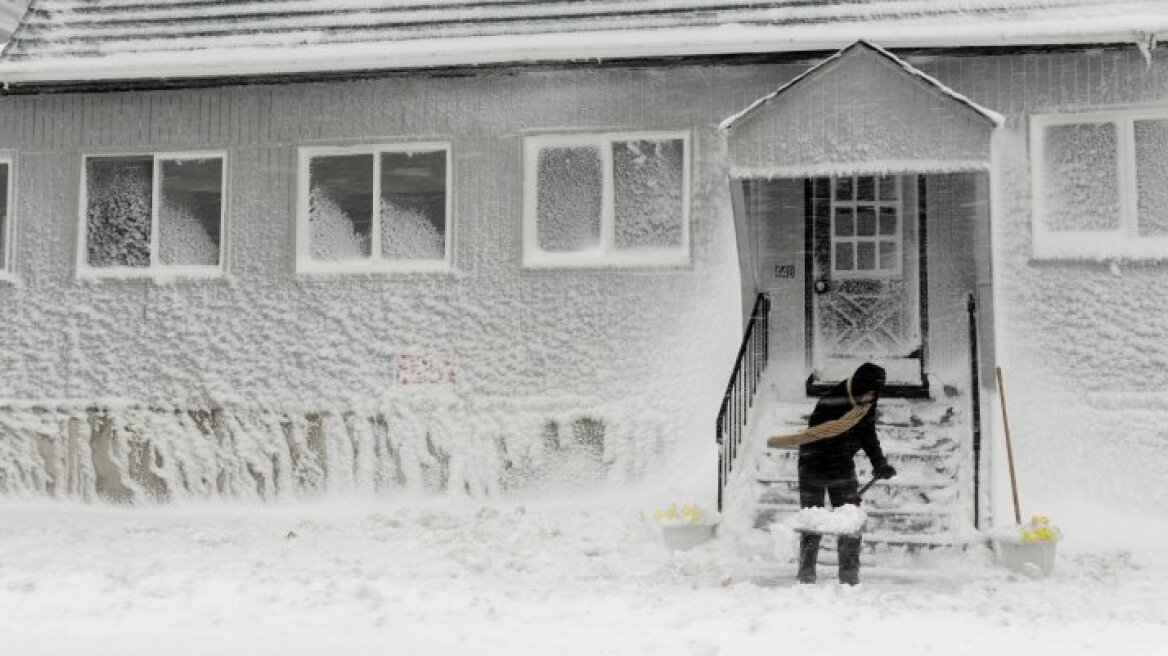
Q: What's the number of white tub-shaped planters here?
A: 2